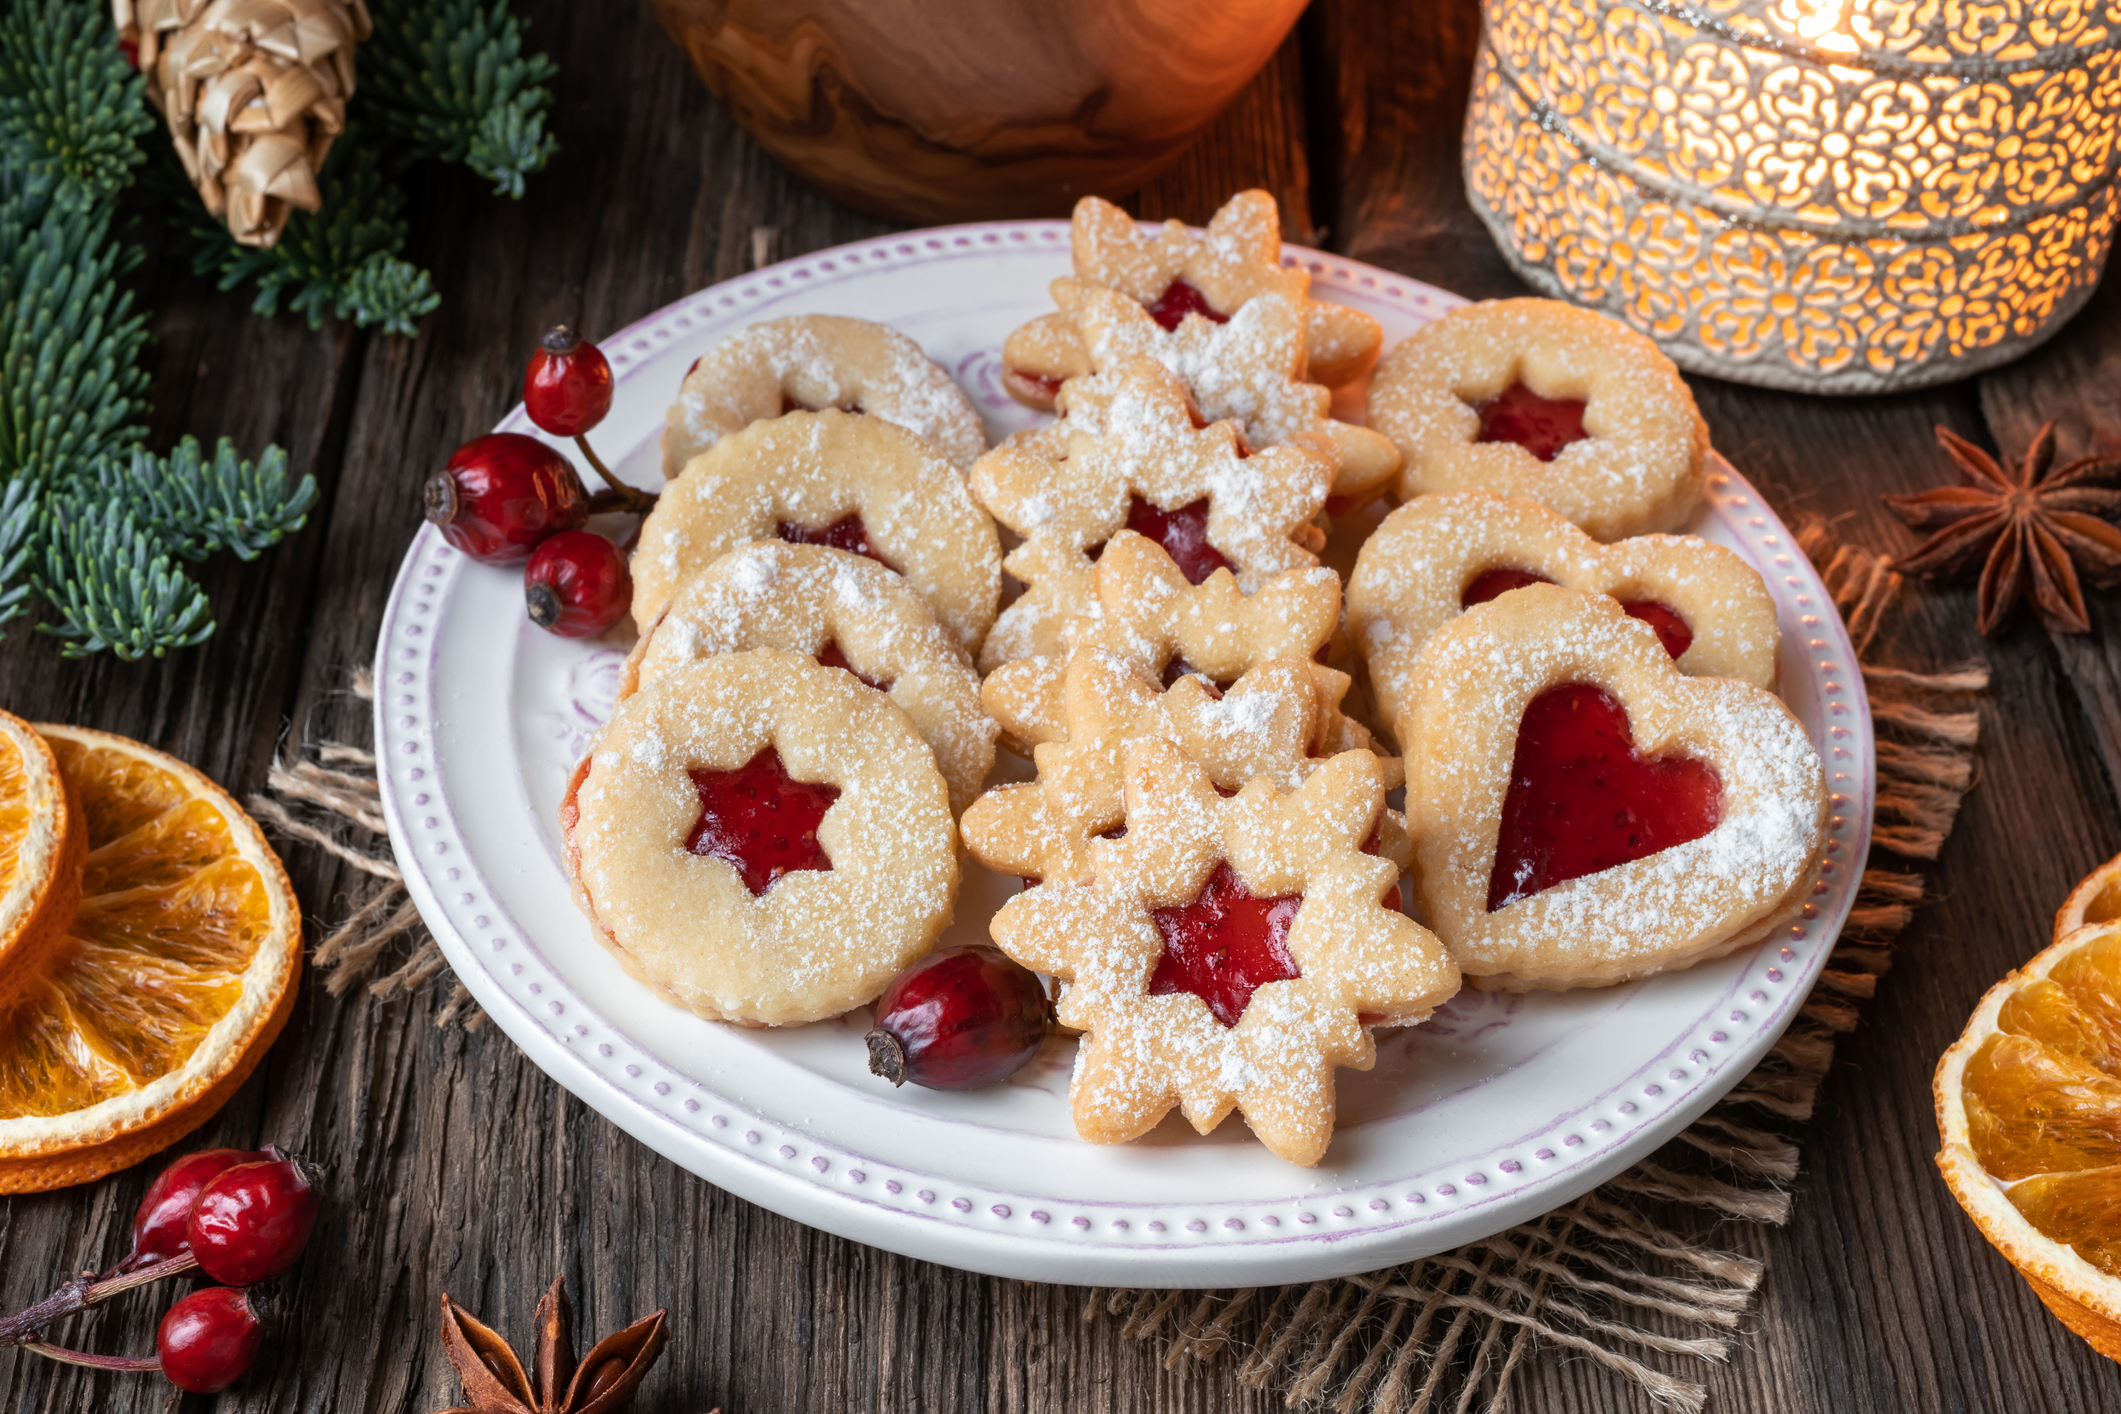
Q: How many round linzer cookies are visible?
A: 5